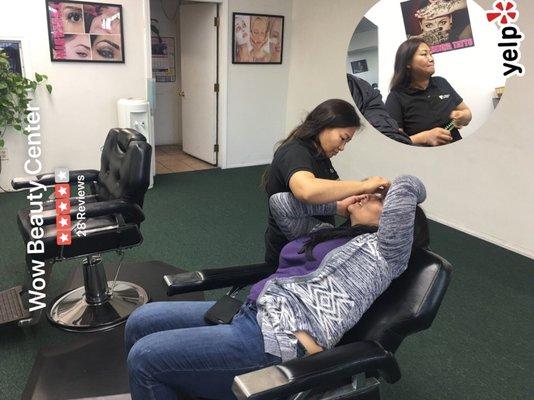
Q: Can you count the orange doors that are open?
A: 0